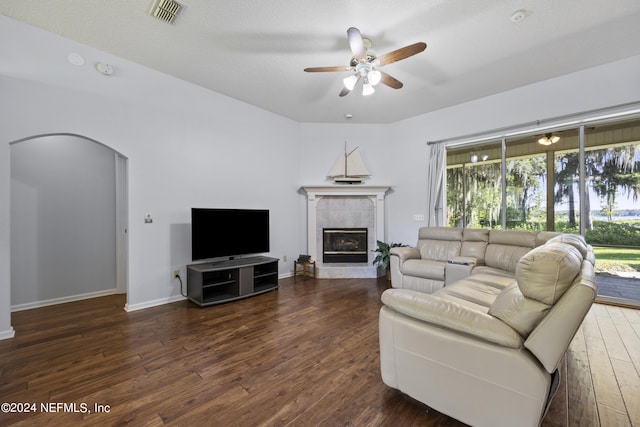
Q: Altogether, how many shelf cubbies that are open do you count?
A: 4